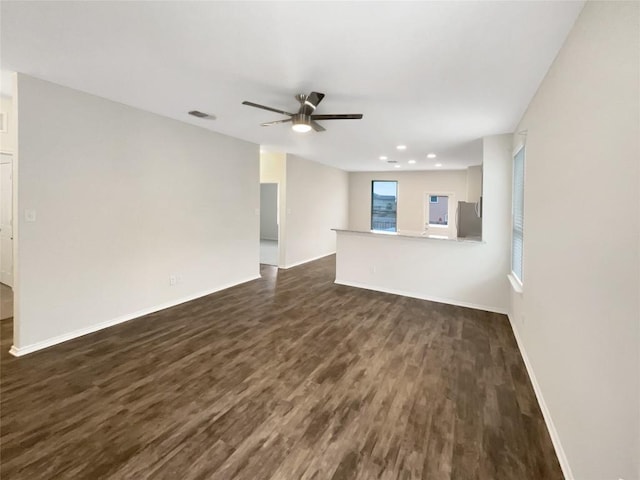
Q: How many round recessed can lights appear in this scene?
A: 6